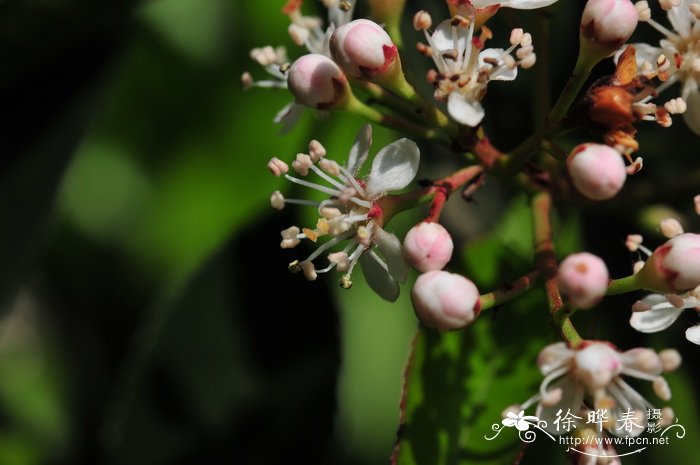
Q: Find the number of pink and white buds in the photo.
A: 8